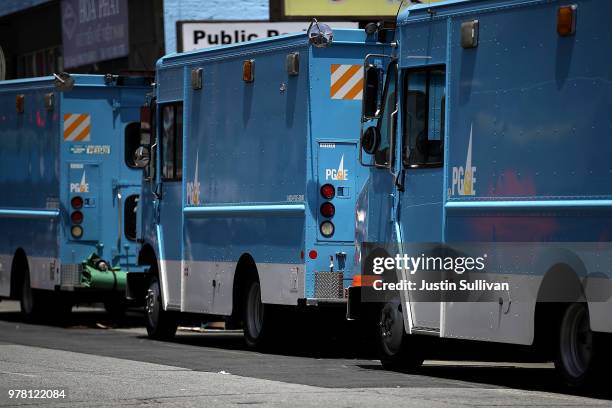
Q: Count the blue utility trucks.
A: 3